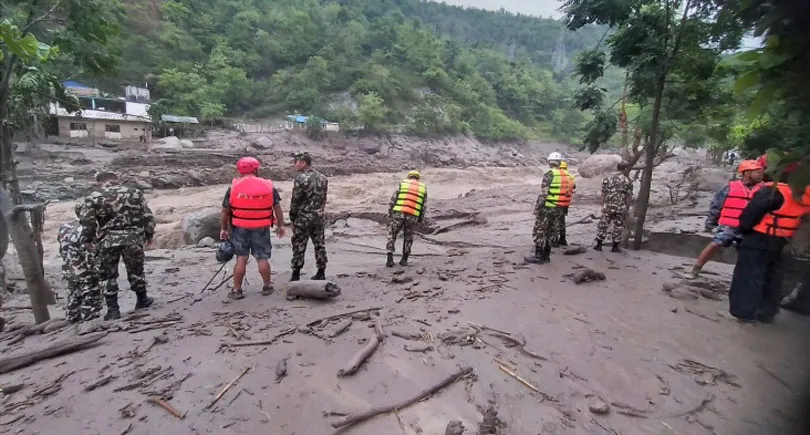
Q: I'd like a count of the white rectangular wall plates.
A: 2